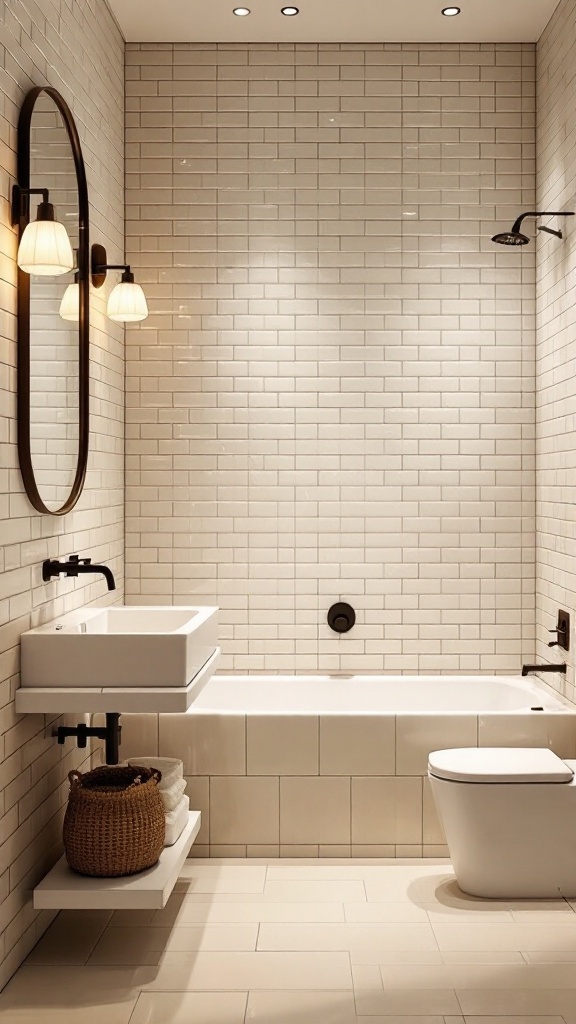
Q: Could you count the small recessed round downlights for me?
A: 3